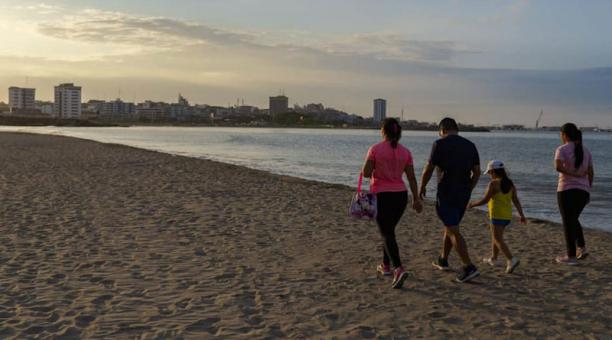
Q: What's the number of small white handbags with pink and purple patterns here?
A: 1